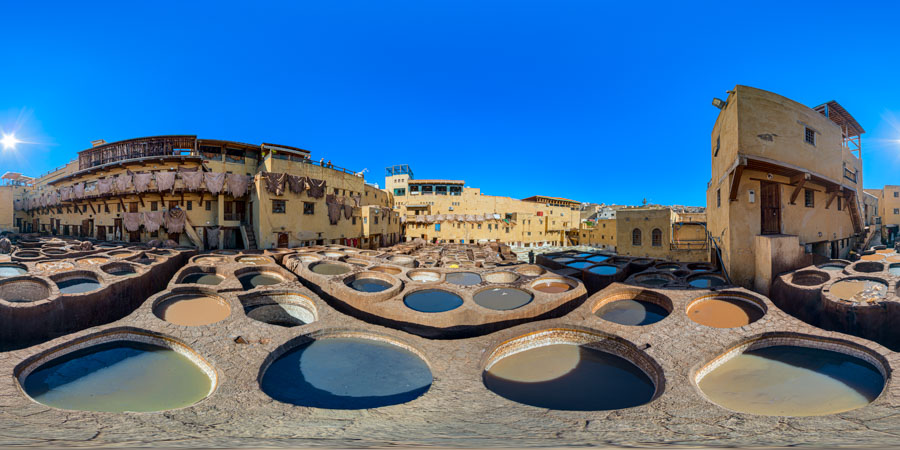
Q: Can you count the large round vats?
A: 4